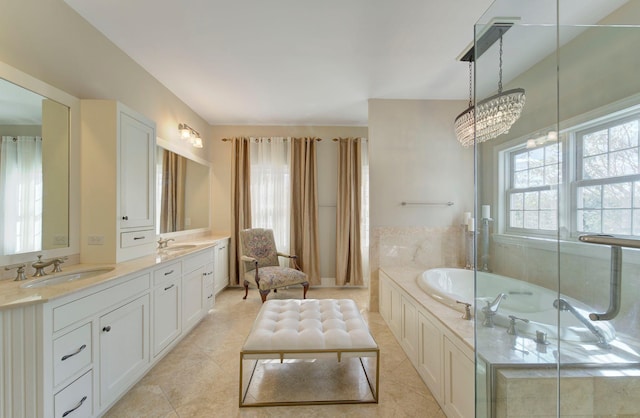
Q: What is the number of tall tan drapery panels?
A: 3